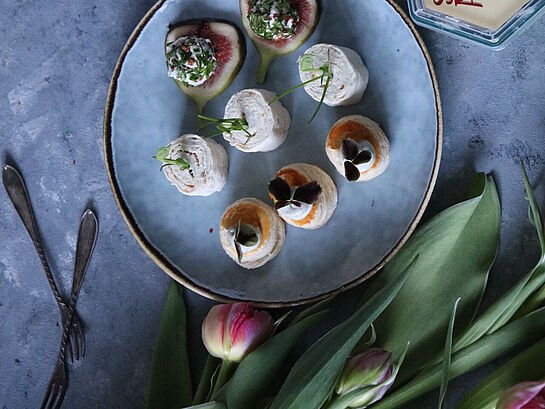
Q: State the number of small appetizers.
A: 8